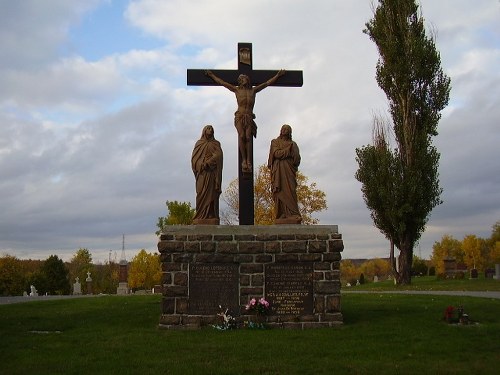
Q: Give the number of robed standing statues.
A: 2